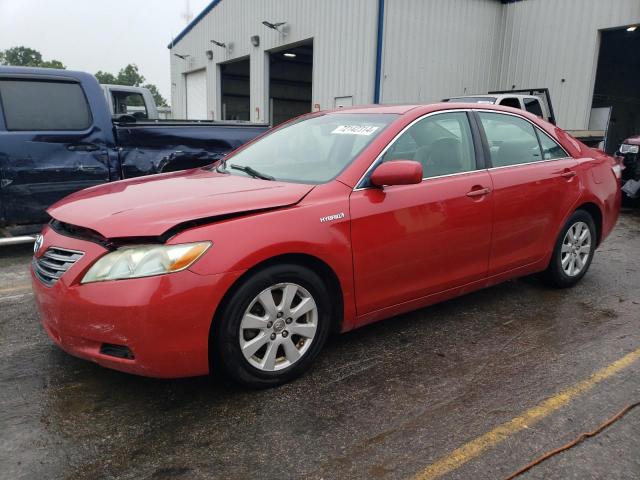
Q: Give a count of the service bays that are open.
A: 3